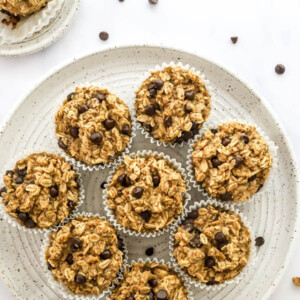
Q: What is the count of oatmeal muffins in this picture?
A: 9